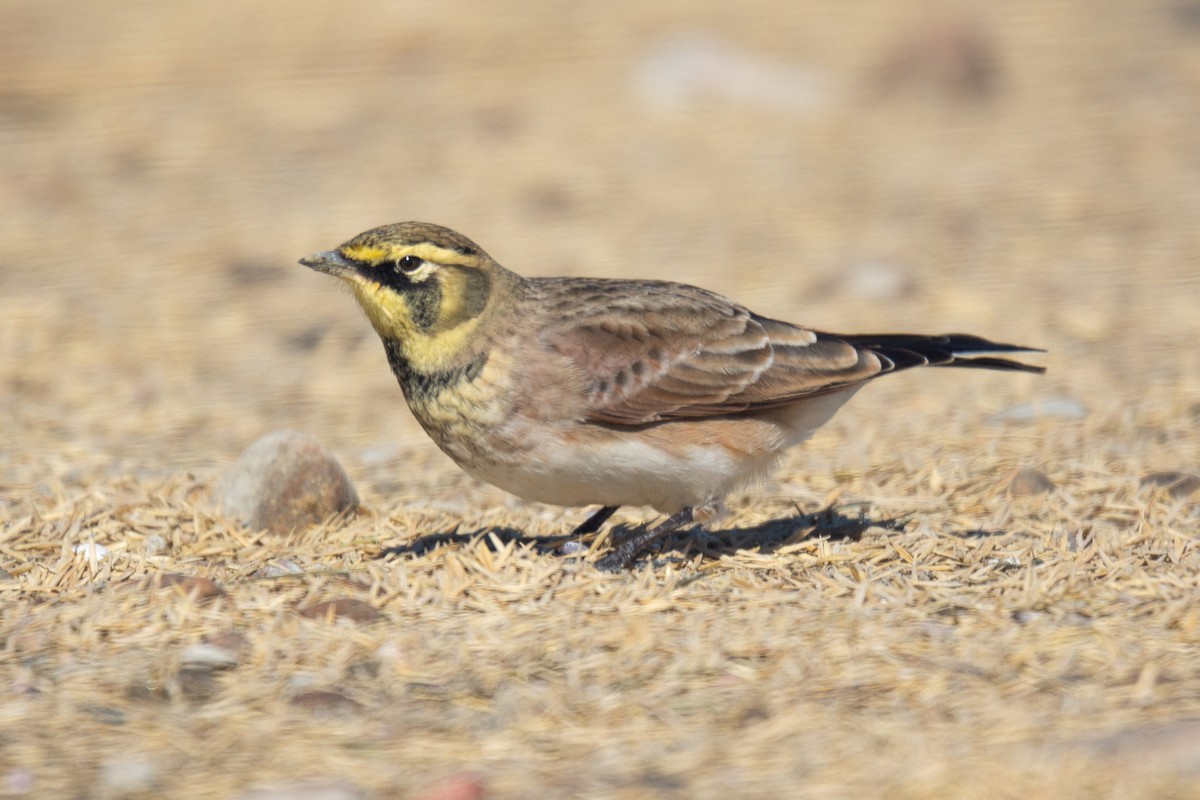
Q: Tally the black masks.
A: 1